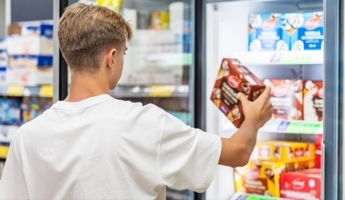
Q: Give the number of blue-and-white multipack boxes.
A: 2